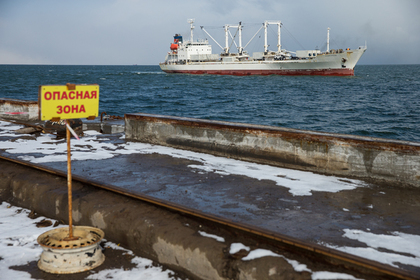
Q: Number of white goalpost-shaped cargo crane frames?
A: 2